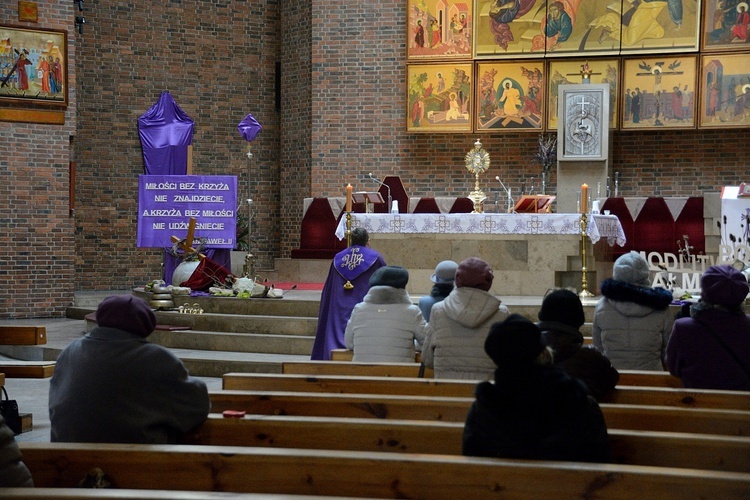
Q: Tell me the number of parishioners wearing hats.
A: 8